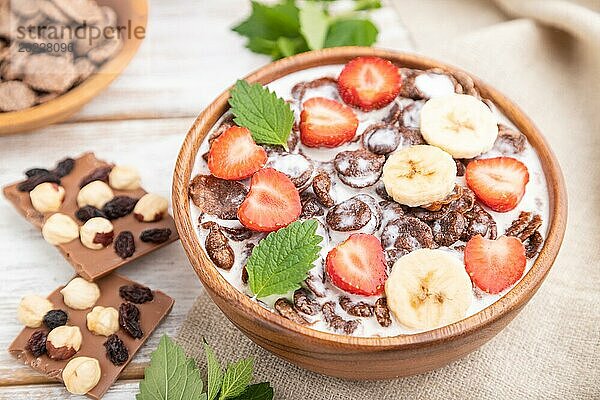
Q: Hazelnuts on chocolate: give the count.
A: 11